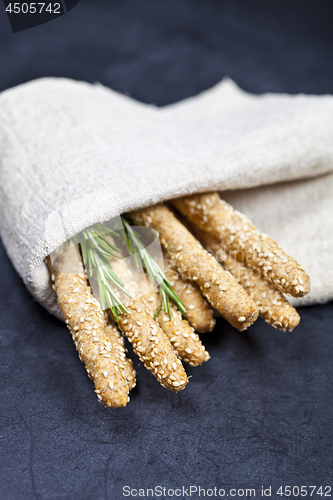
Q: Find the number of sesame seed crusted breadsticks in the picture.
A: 8